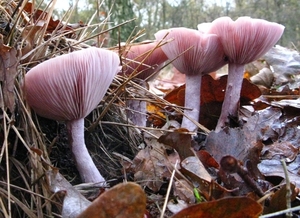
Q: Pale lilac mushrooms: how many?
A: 4